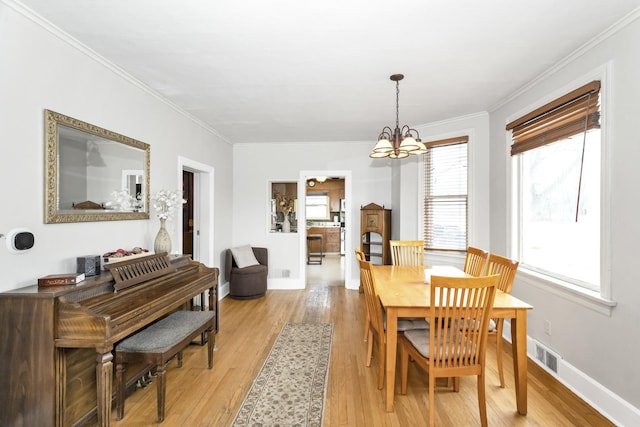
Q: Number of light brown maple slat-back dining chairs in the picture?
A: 6